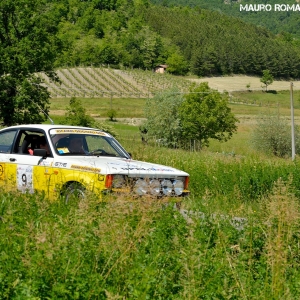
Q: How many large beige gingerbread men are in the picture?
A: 0